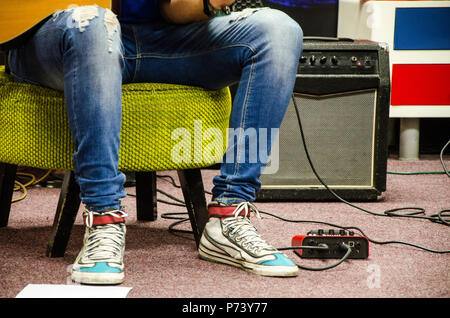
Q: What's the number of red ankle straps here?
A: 2